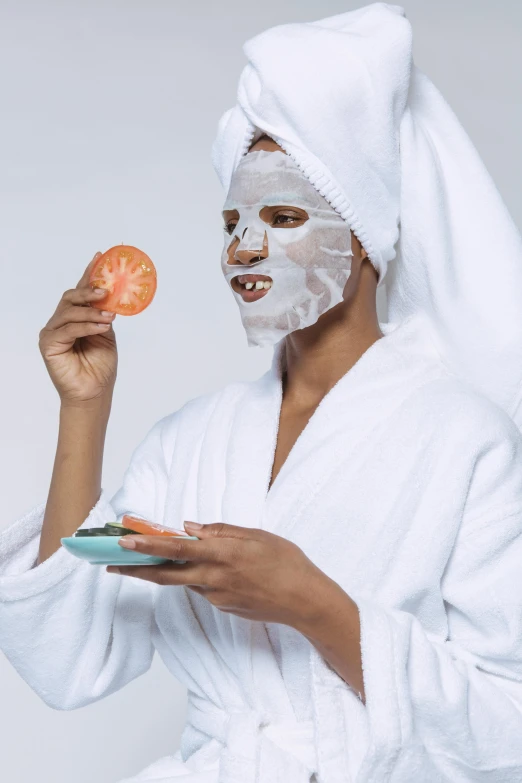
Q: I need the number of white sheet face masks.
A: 1